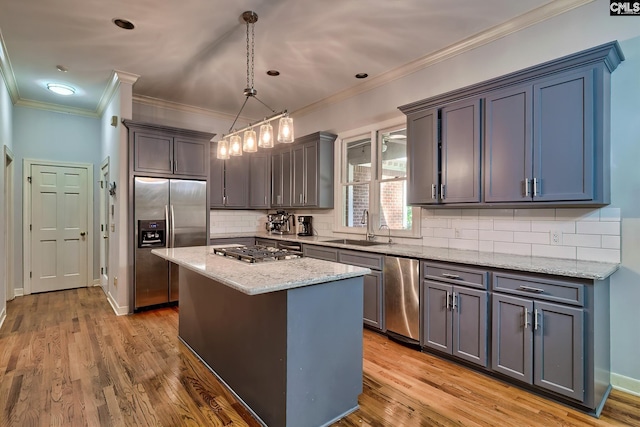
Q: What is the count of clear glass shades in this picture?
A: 5